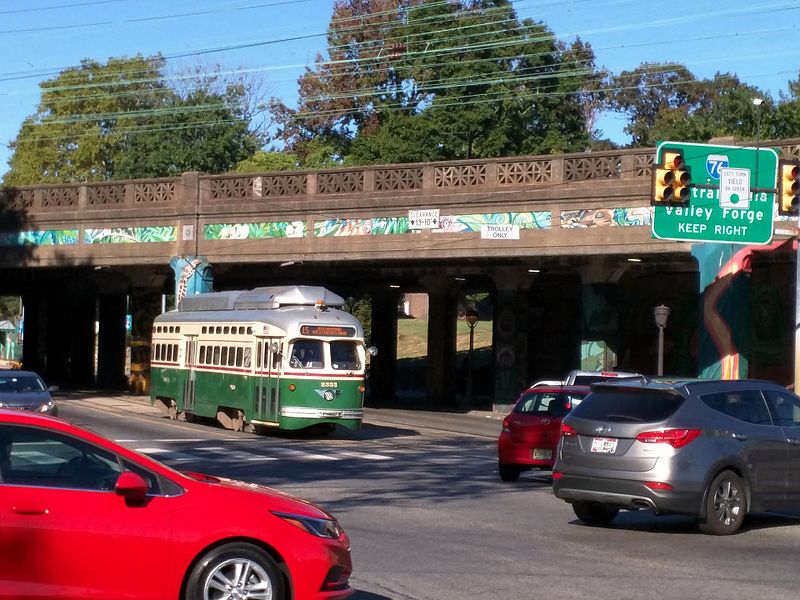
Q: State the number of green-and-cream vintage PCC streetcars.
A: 1